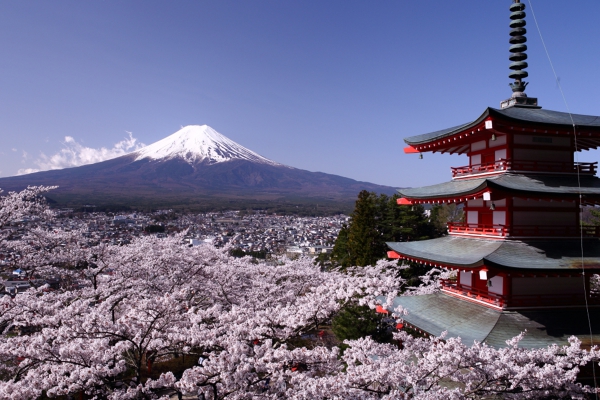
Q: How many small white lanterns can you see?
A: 3